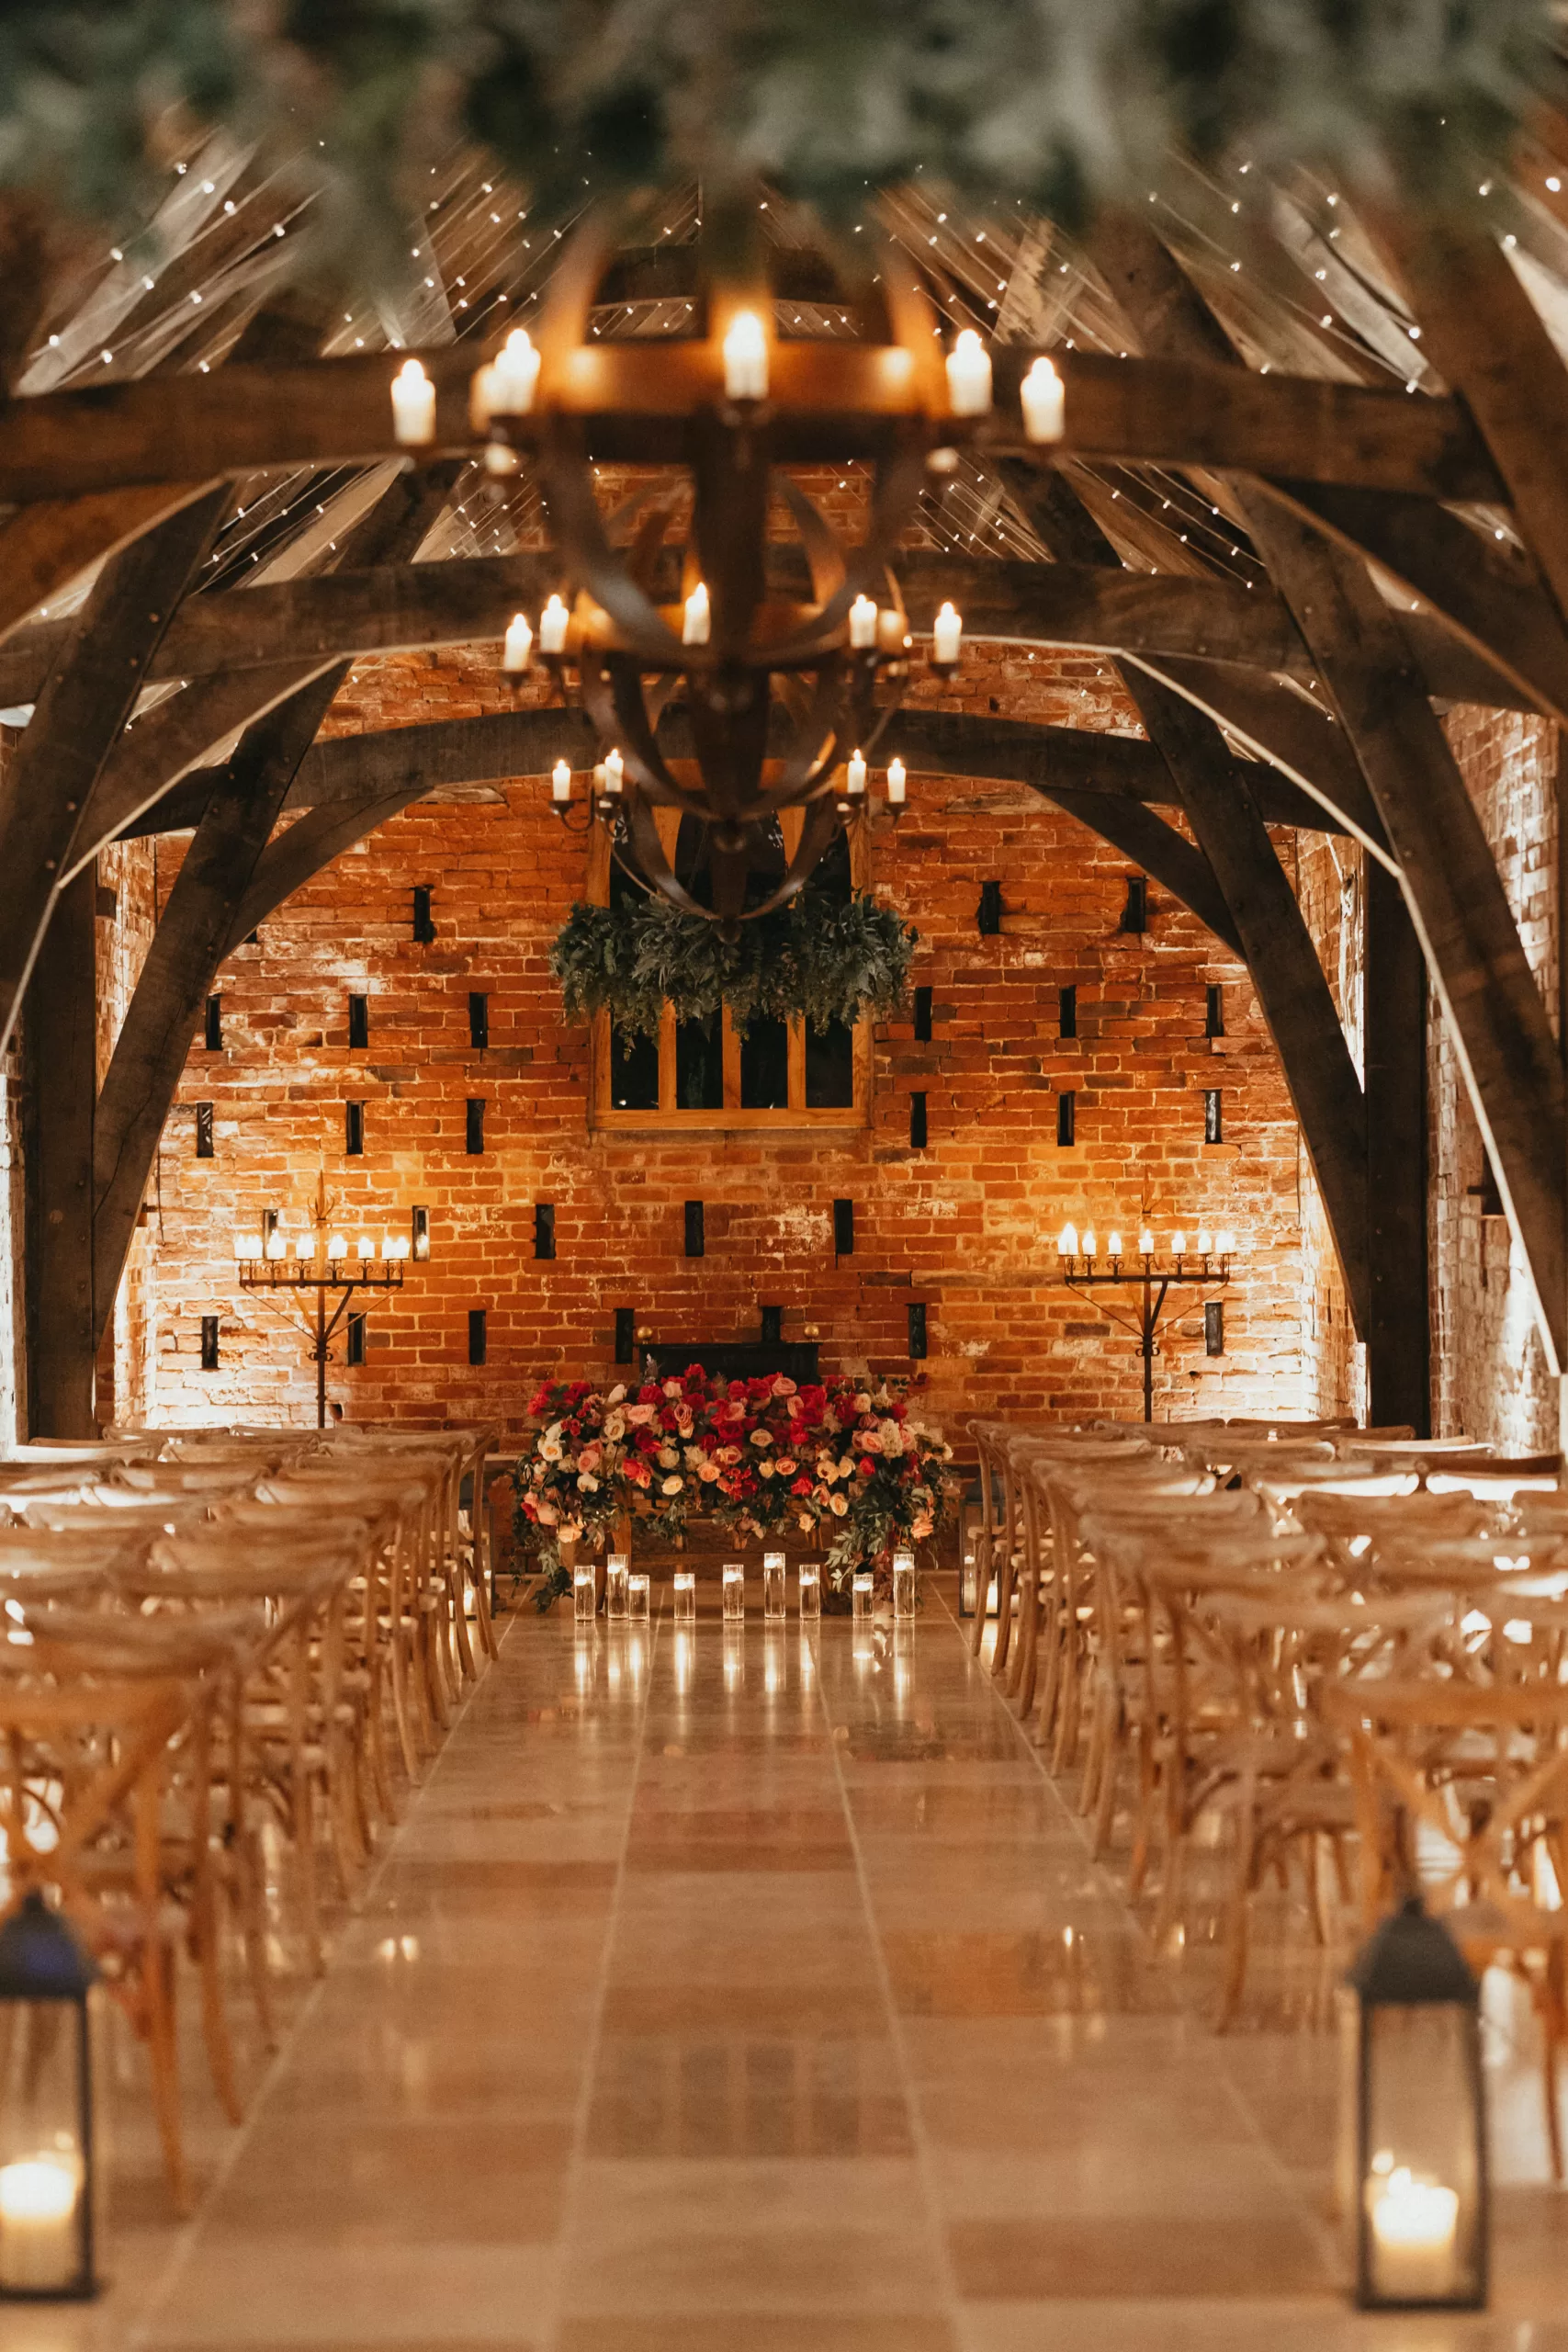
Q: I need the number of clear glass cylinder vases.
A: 9